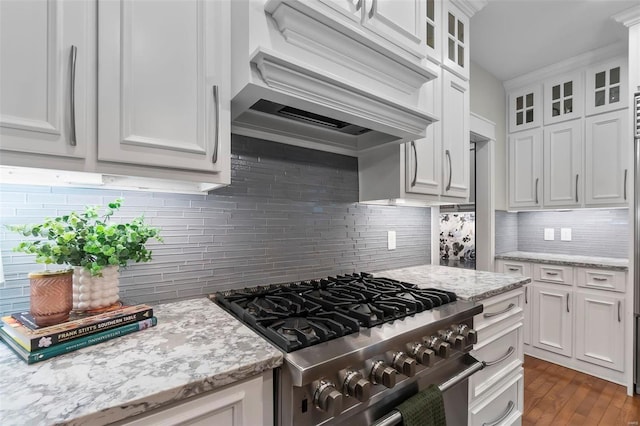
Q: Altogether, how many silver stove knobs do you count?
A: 8